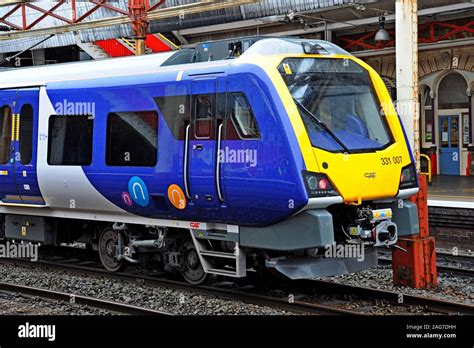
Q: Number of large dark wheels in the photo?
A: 2